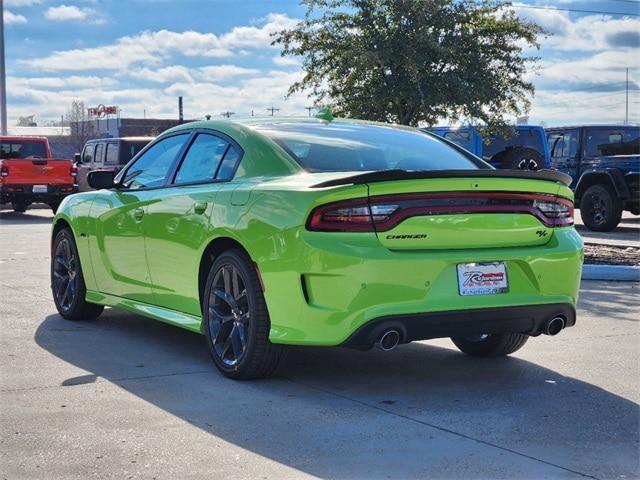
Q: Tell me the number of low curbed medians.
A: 1